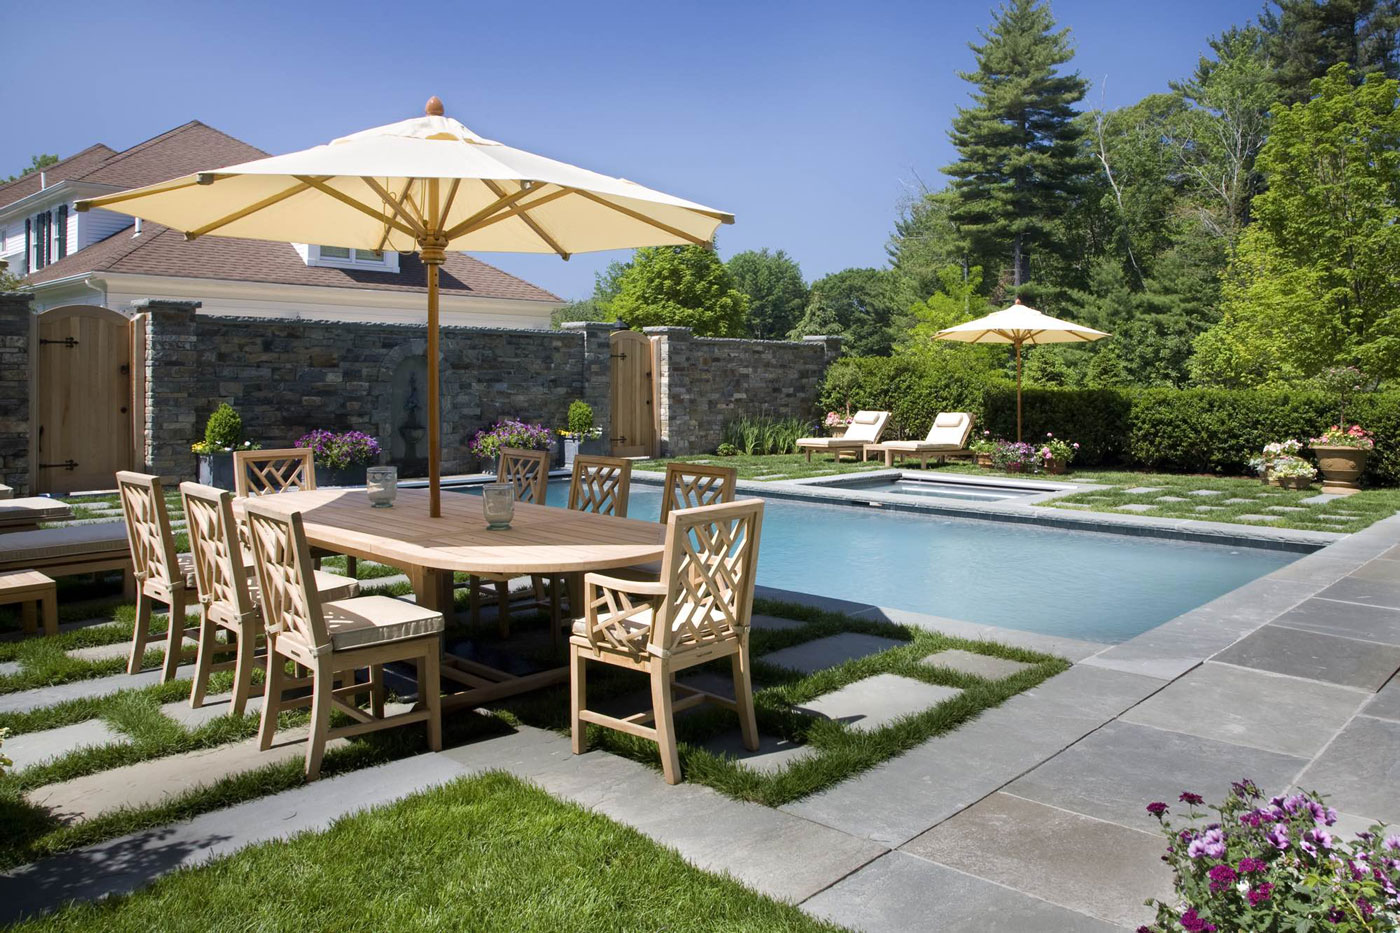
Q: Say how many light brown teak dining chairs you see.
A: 8